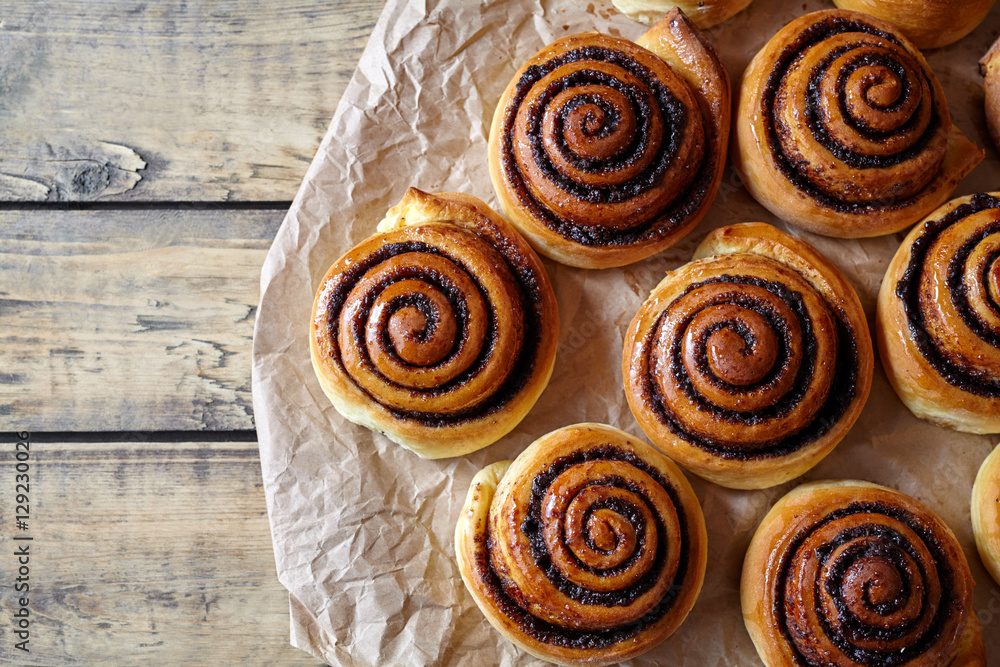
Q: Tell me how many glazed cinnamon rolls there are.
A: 11